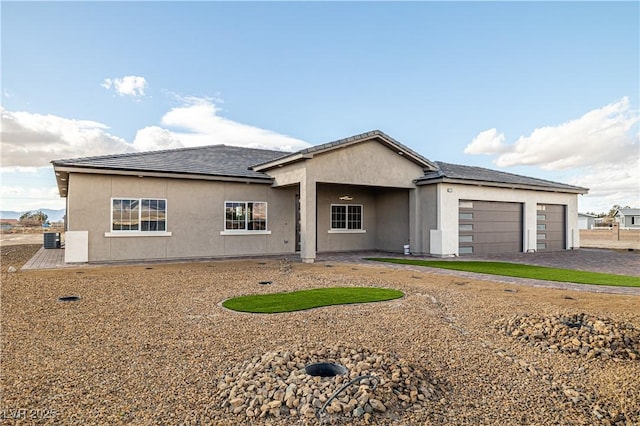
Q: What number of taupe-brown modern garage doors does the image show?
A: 2